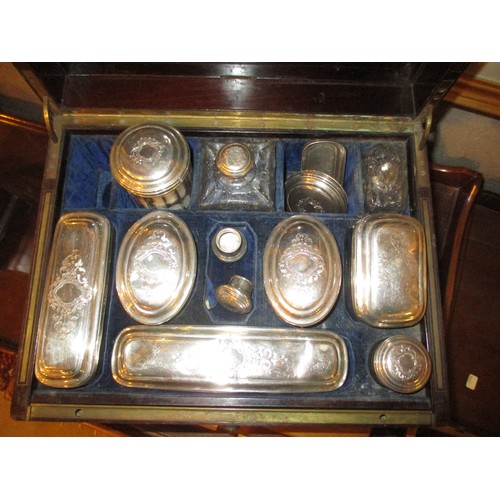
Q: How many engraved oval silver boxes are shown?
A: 2